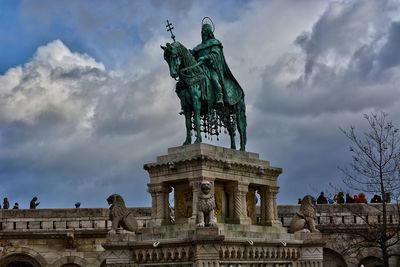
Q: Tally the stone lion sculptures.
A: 3